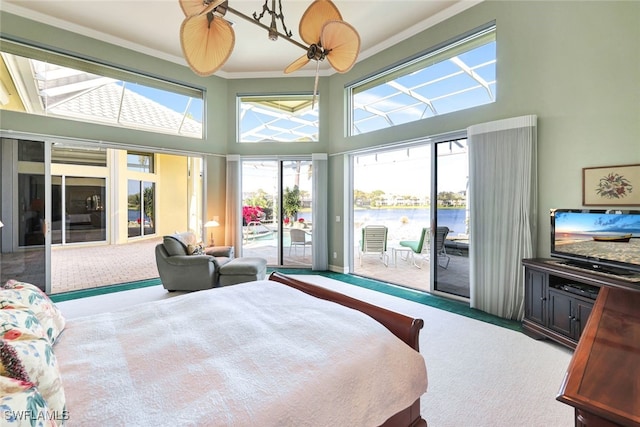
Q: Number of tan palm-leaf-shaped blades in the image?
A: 6